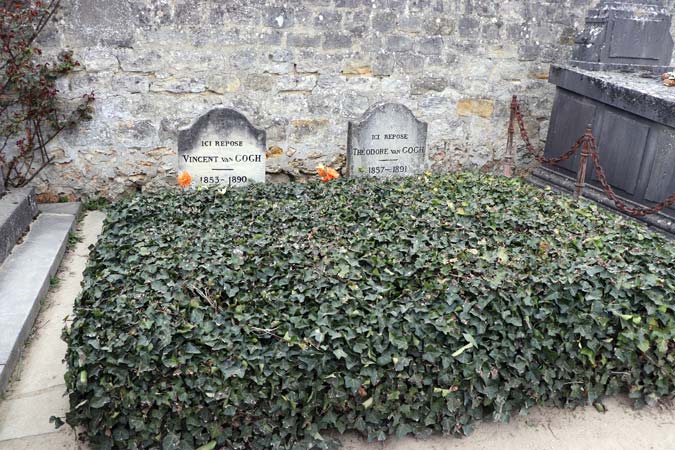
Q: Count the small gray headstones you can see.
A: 2